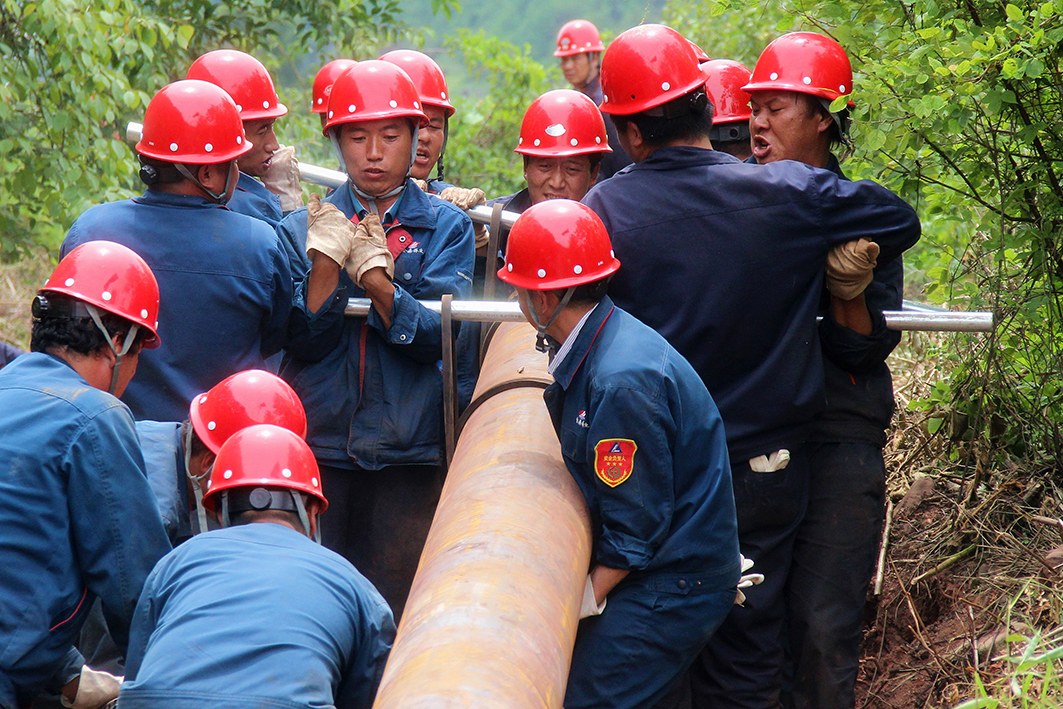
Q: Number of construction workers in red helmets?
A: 15